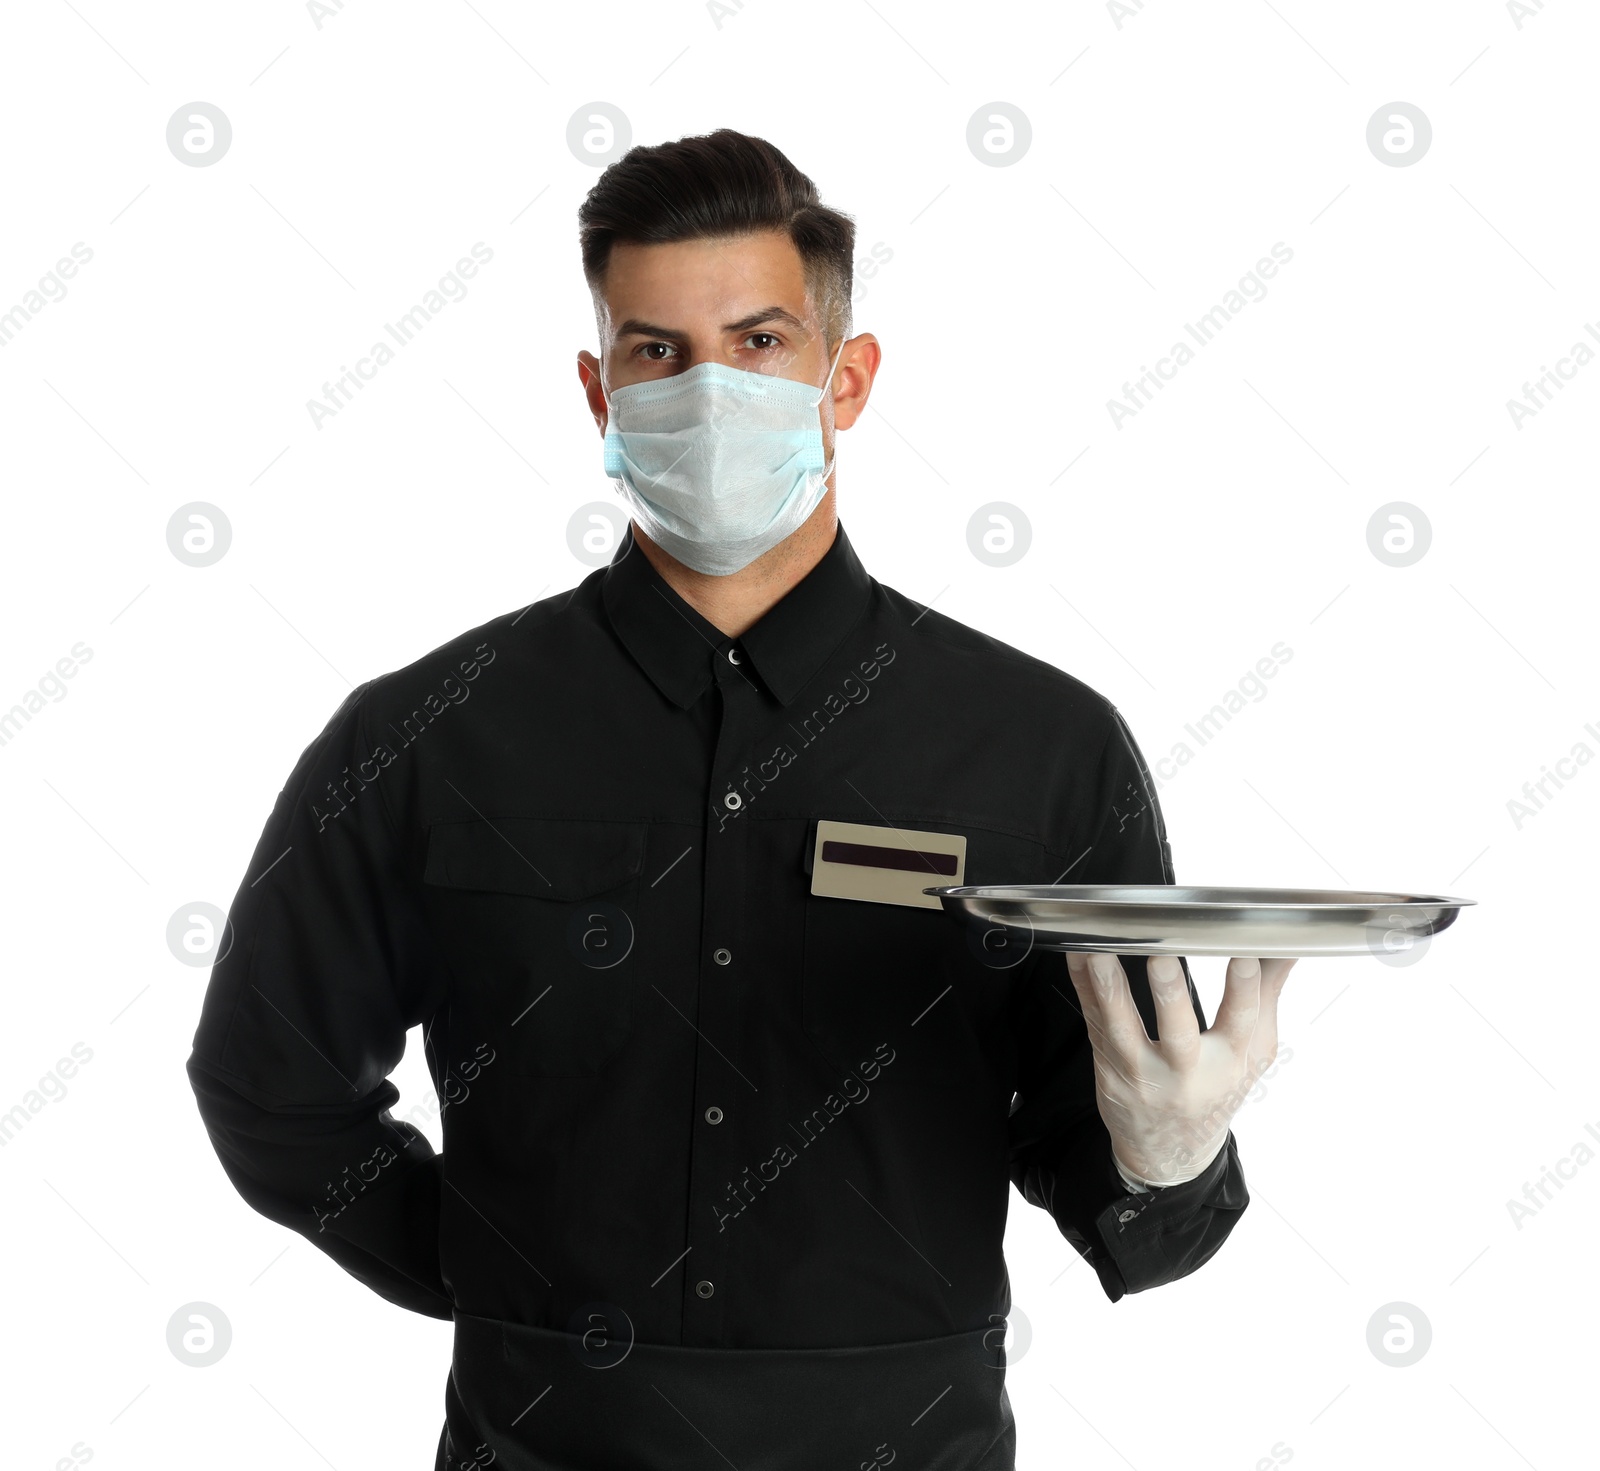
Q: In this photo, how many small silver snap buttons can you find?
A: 6